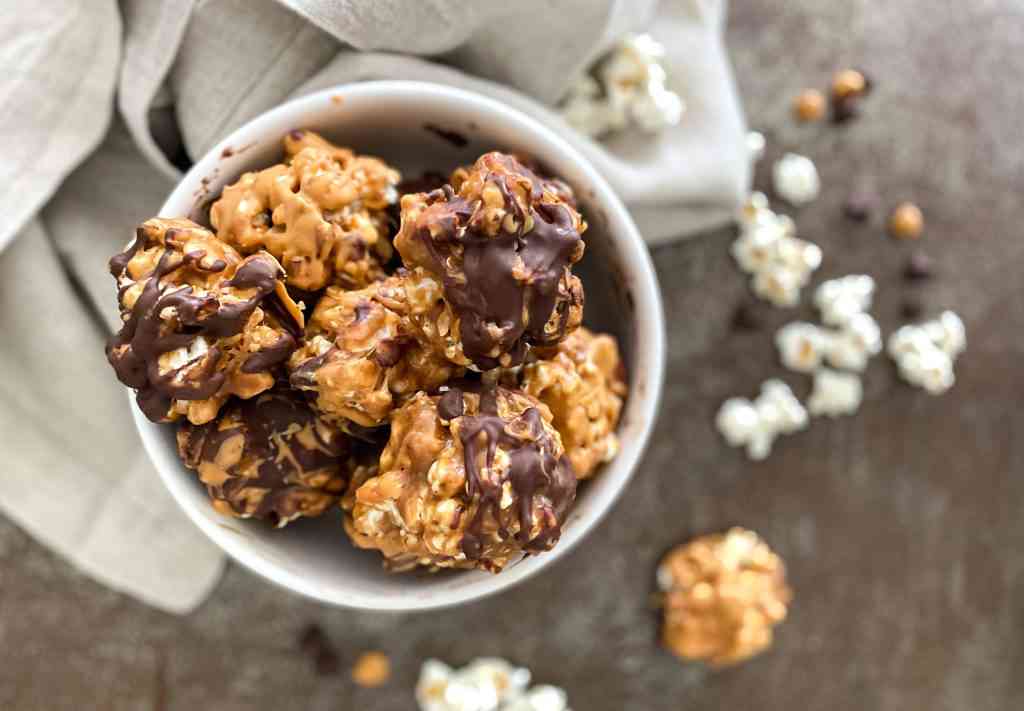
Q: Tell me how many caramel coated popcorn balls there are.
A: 8